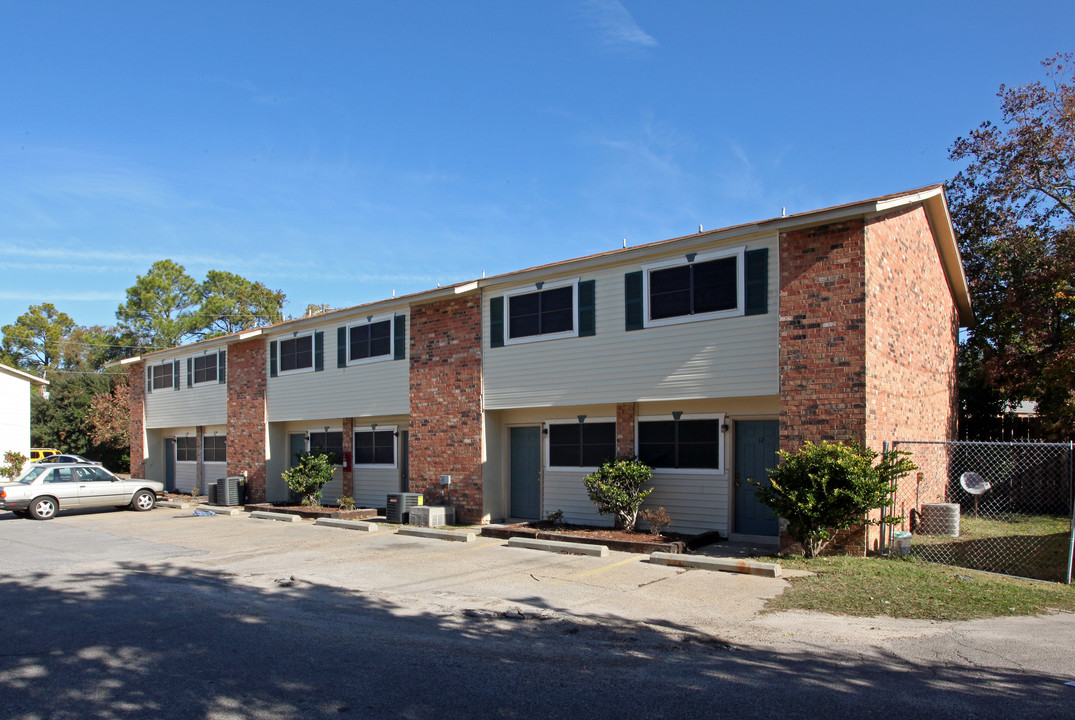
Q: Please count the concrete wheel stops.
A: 7